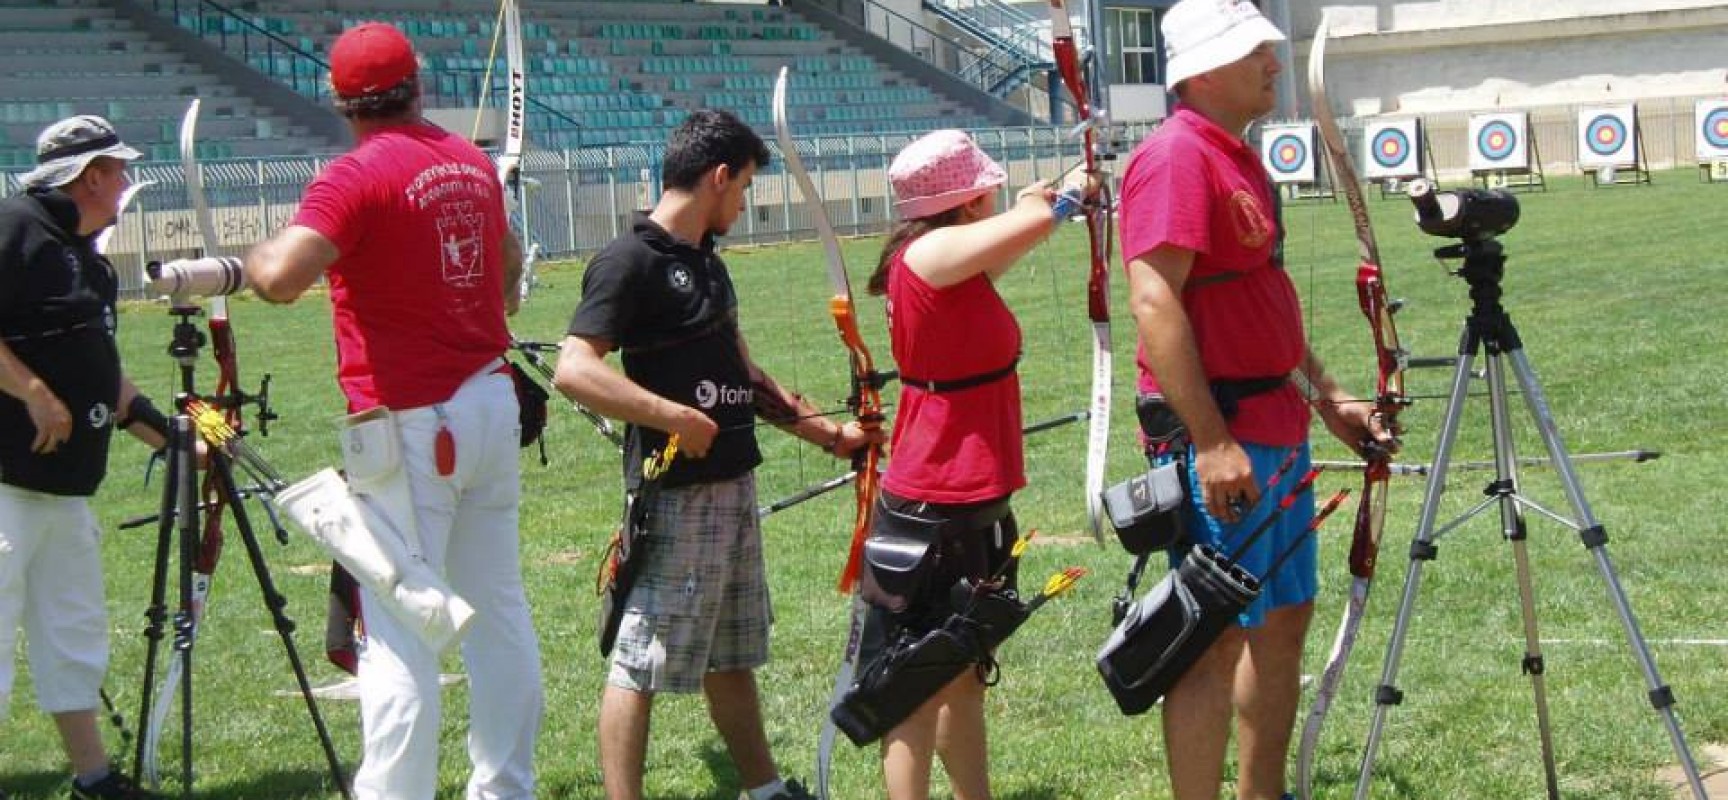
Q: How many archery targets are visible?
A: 5